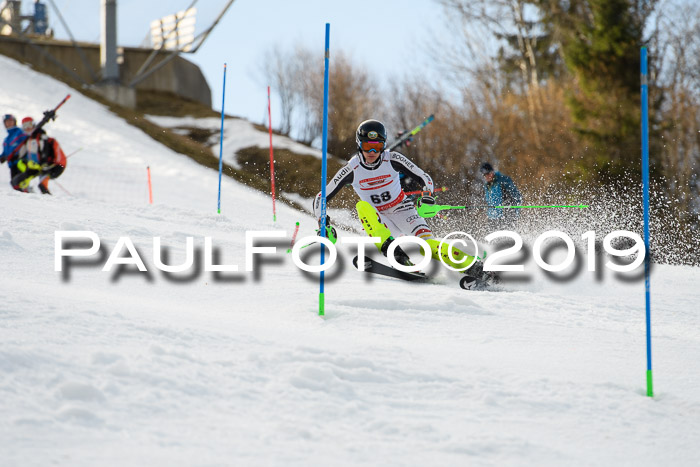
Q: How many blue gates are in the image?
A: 3